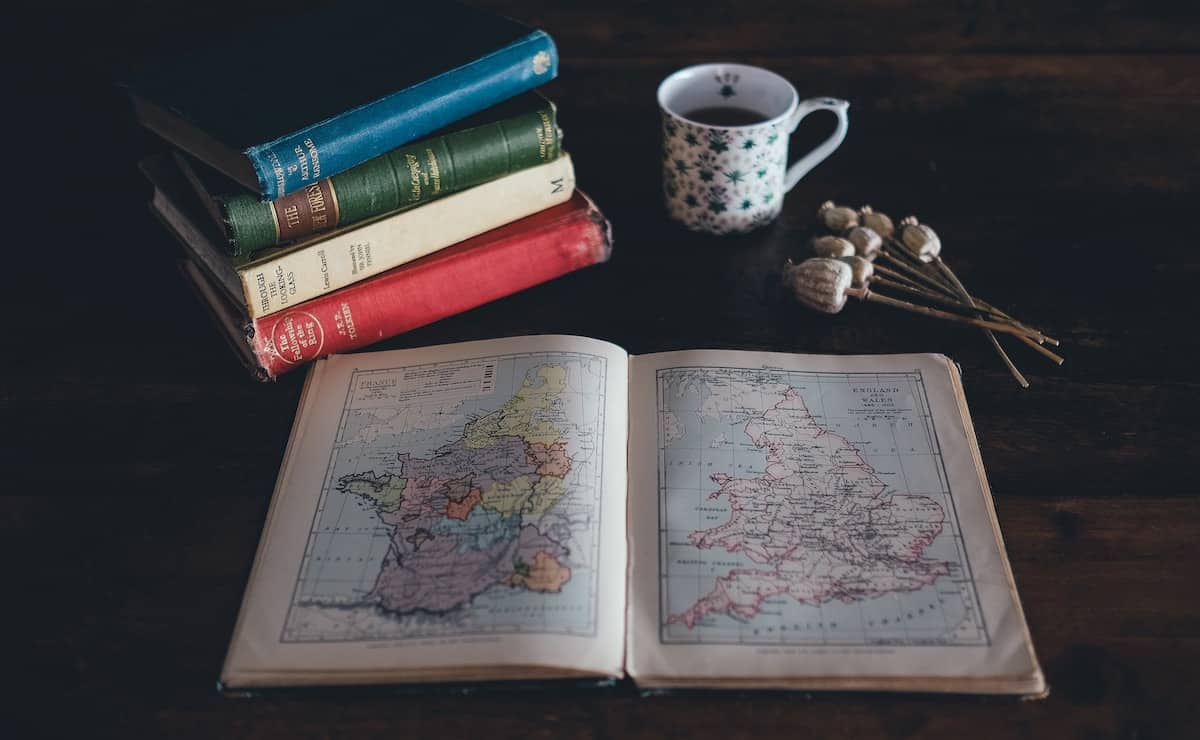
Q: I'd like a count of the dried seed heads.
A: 7